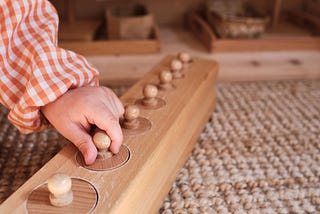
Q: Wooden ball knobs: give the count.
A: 7